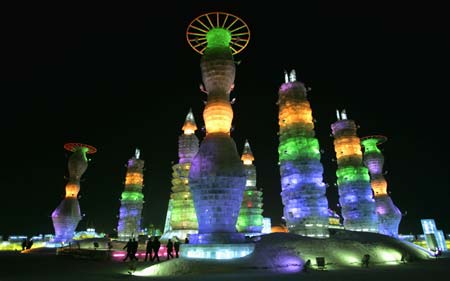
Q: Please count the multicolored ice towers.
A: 8